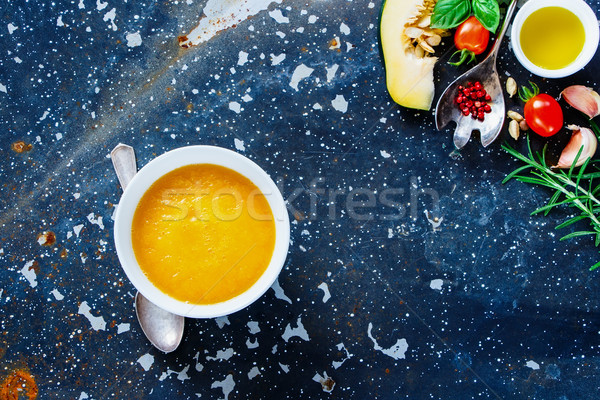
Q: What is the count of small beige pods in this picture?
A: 3